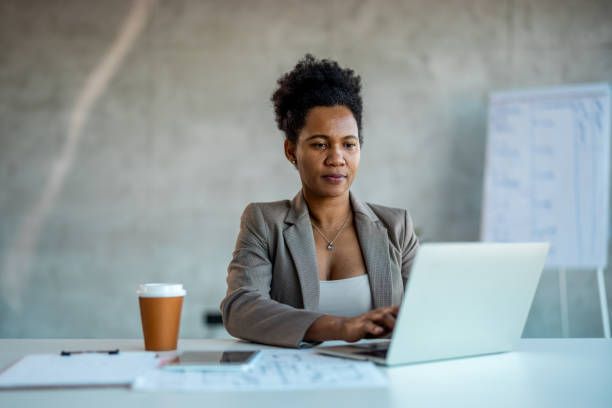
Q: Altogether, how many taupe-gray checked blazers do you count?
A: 1